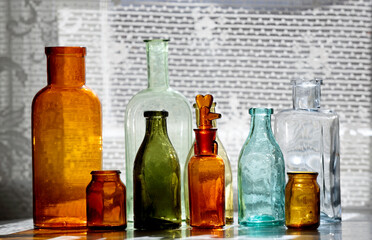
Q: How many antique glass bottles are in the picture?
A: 9